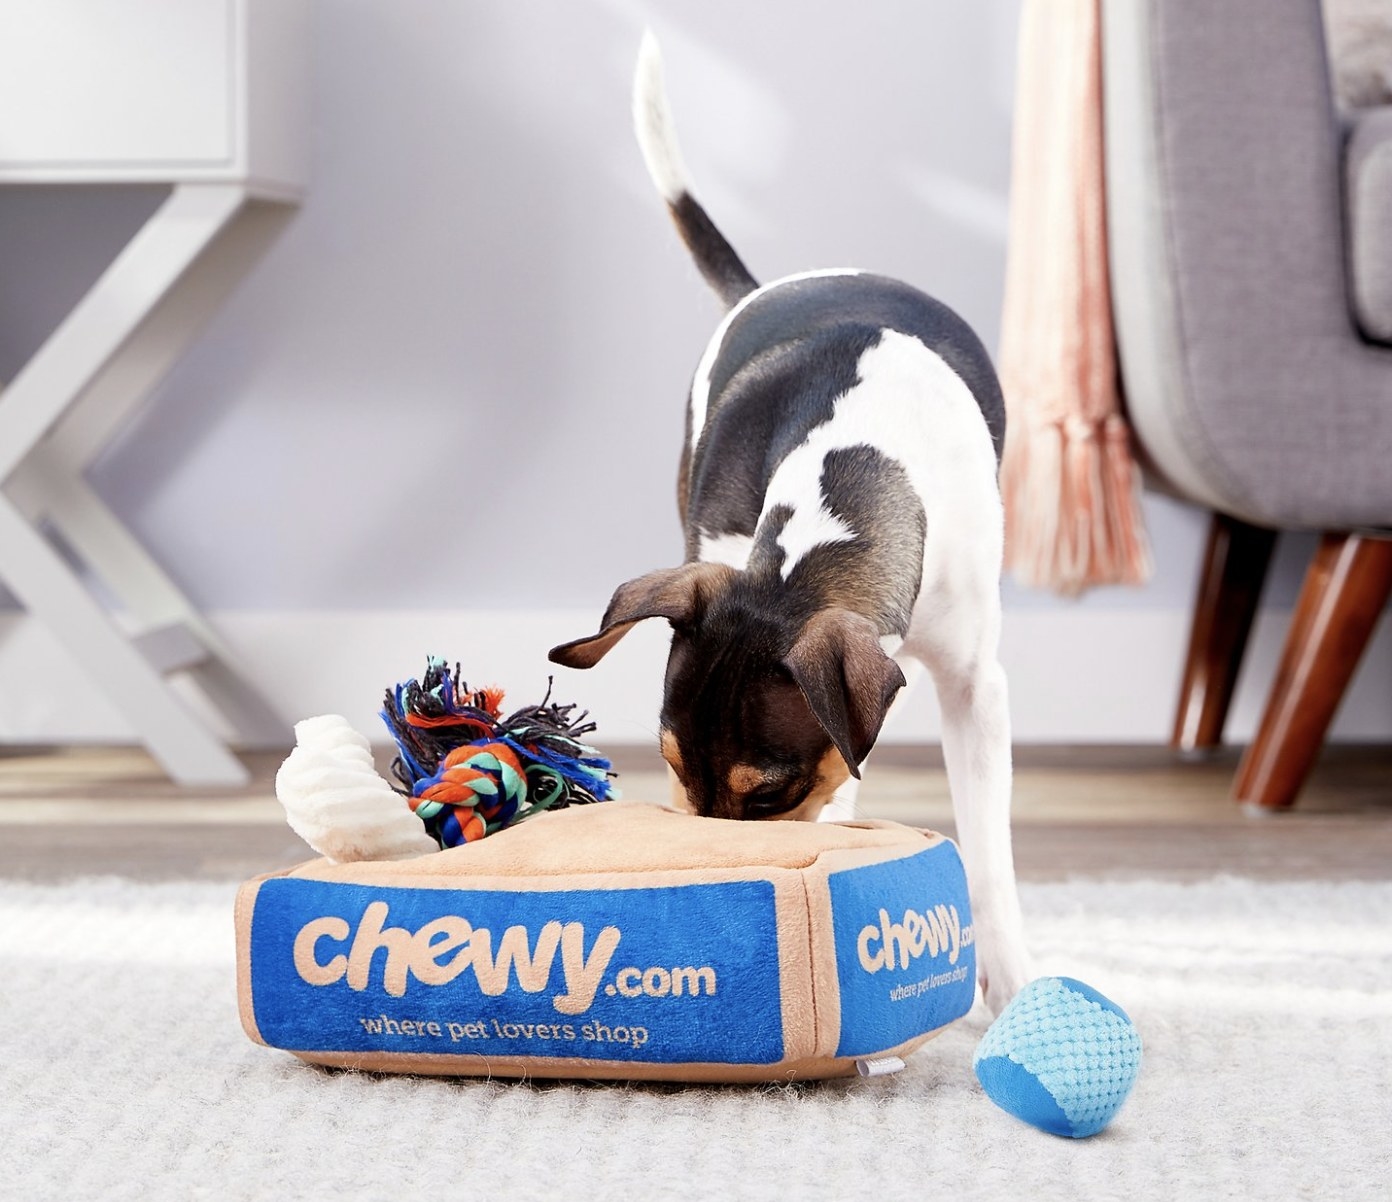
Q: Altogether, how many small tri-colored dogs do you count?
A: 1